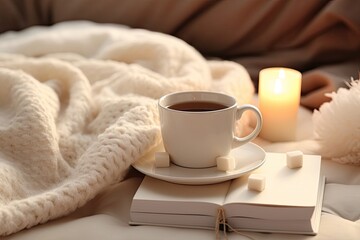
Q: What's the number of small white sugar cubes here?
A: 4